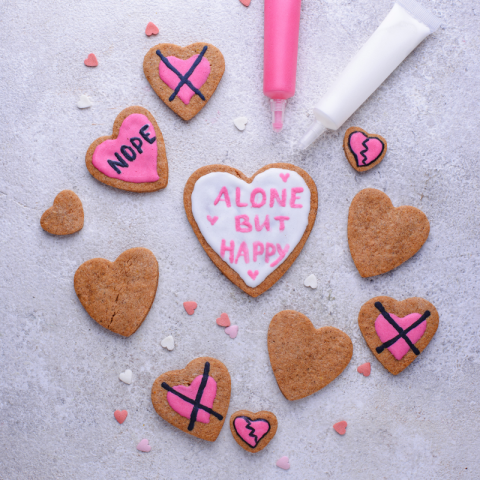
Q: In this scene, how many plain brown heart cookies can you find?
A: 4